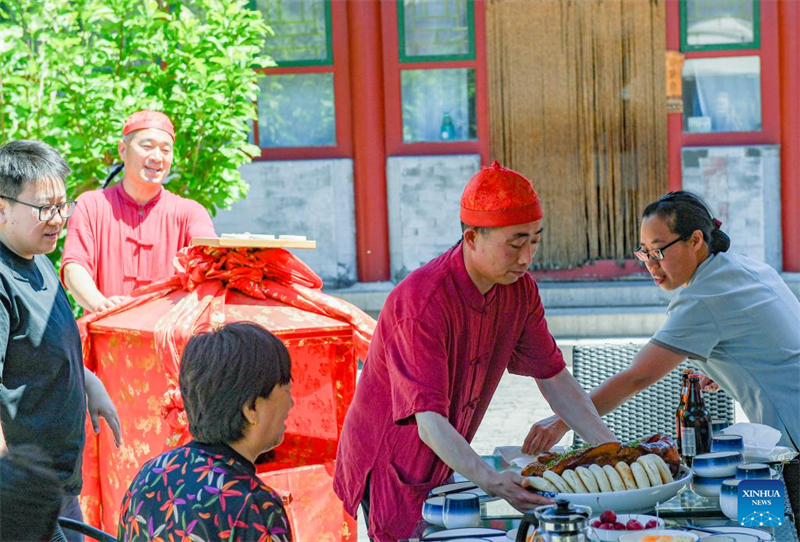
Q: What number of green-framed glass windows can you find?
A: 3